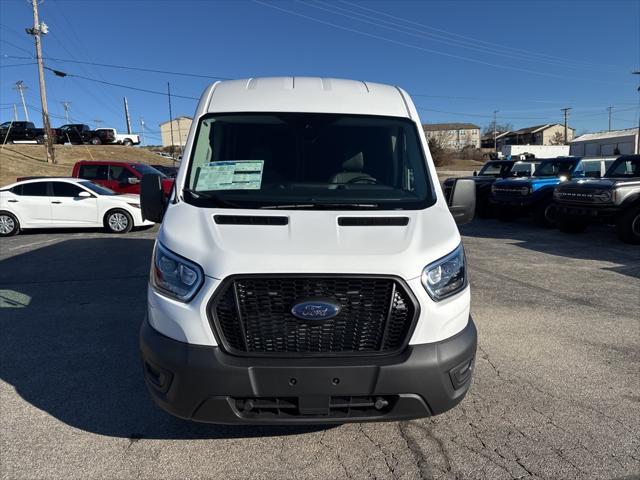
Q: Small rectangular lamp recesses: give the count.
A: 2